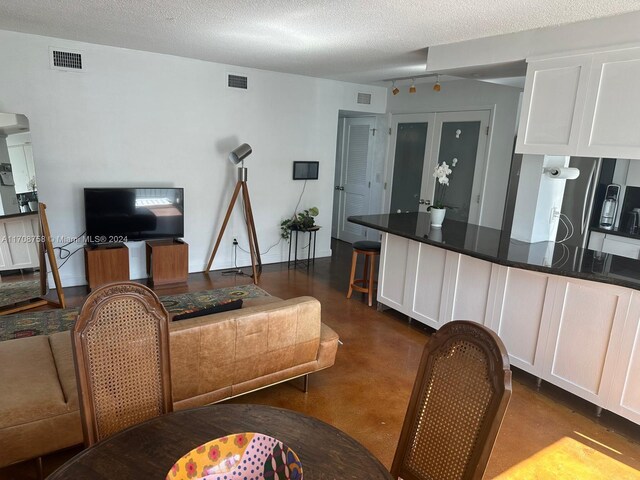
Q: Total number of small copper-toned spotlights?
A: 3